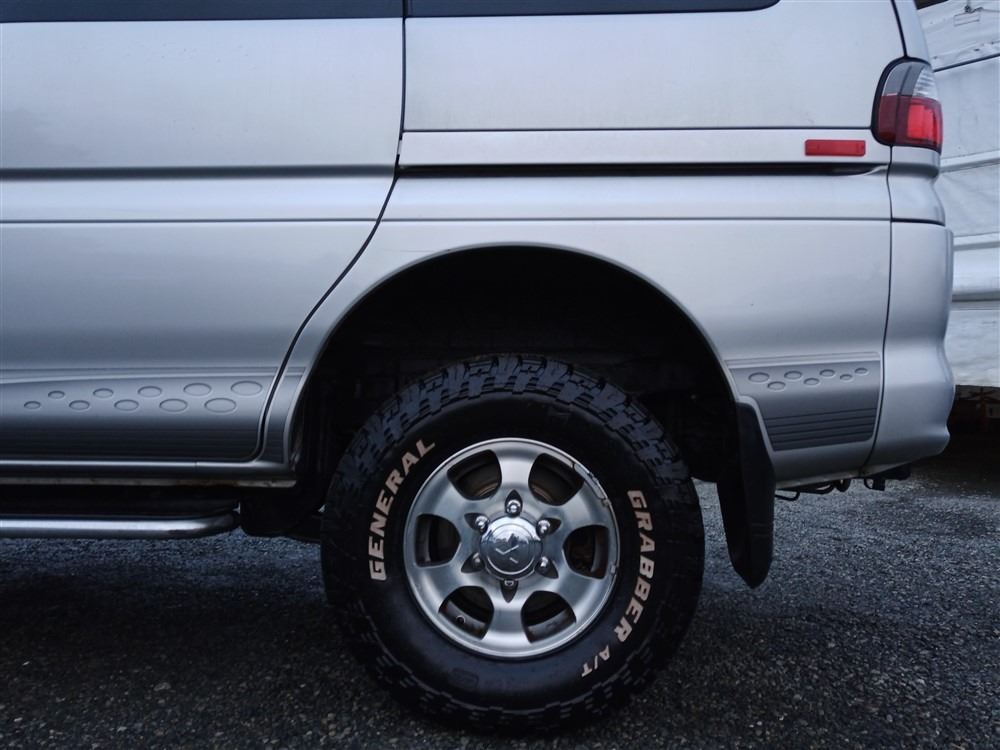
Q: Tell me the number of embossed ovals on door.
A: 10